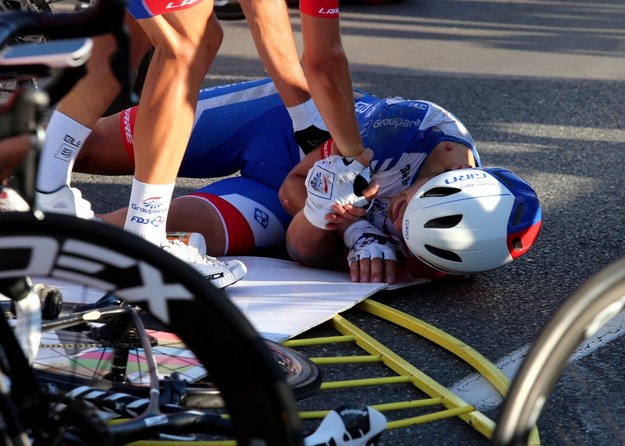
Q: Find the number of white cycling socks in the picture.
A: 2